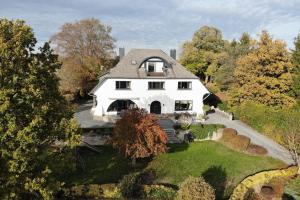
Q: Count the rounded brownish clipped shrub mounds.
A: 3